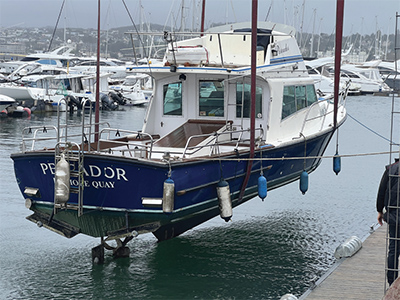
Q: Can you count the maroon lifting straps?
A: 4